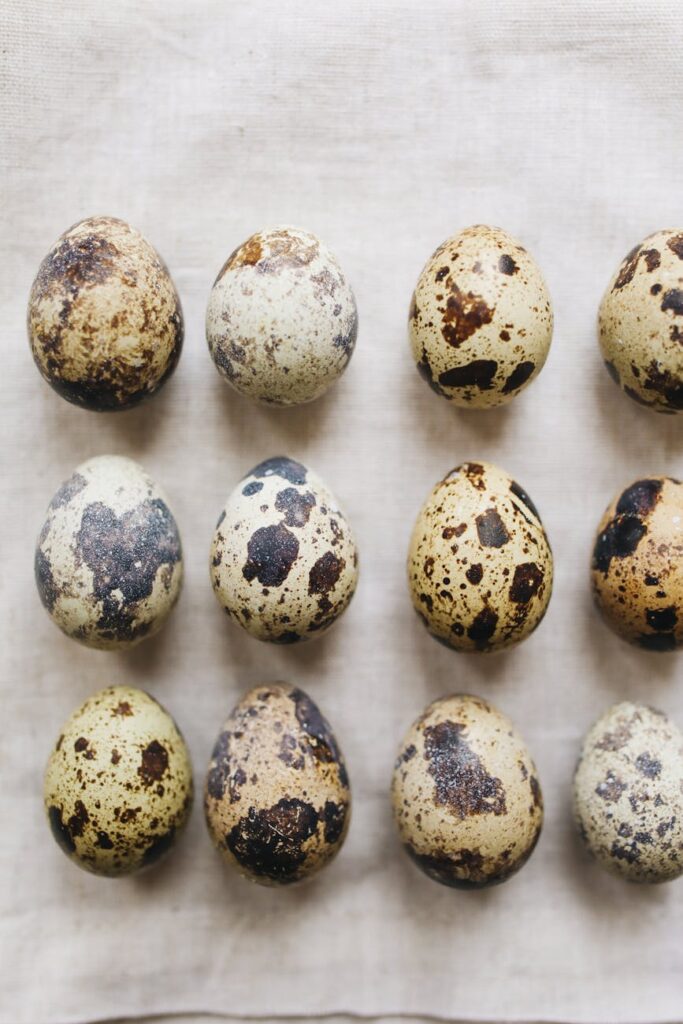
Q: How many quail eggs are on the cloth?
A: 12